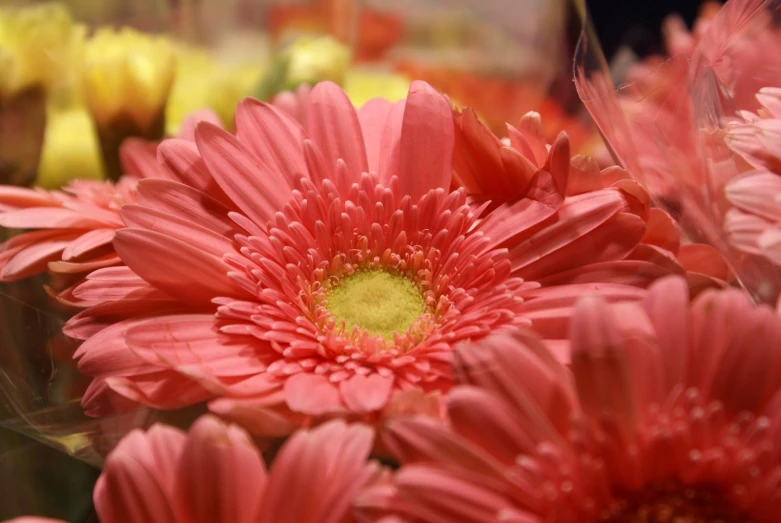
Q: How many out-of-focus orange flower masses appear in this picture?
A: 2